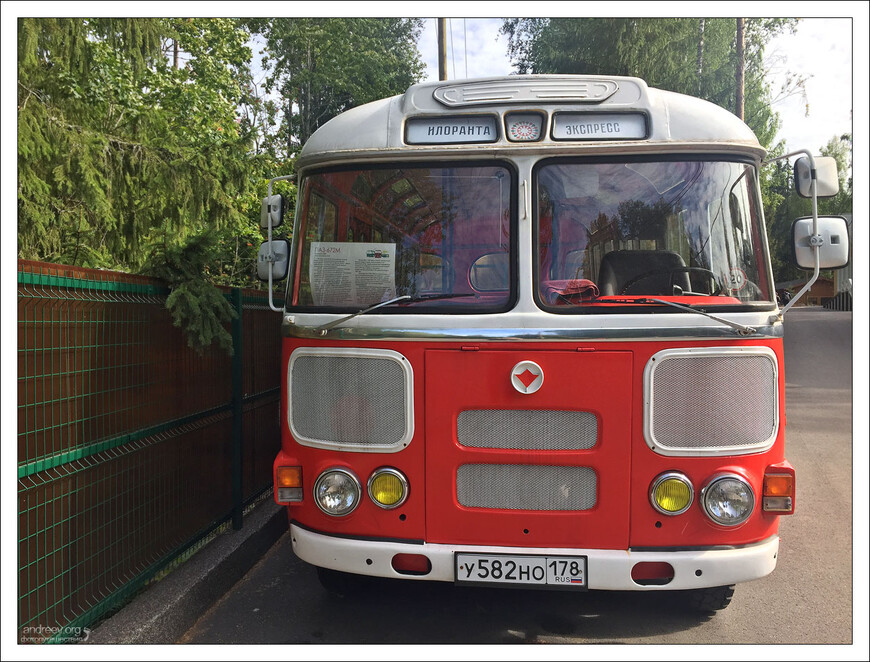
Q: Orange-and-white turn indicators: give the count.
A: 2